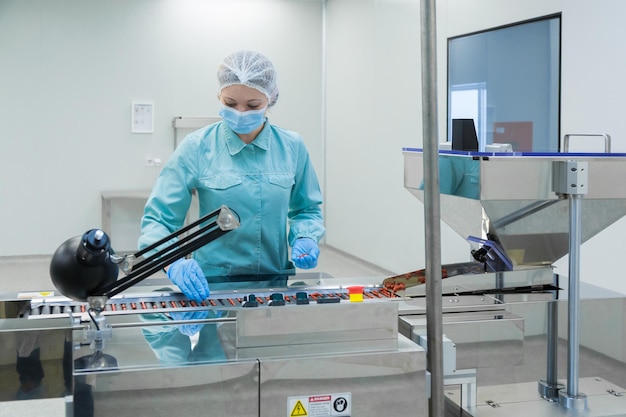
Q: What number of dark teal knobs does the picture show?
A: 3